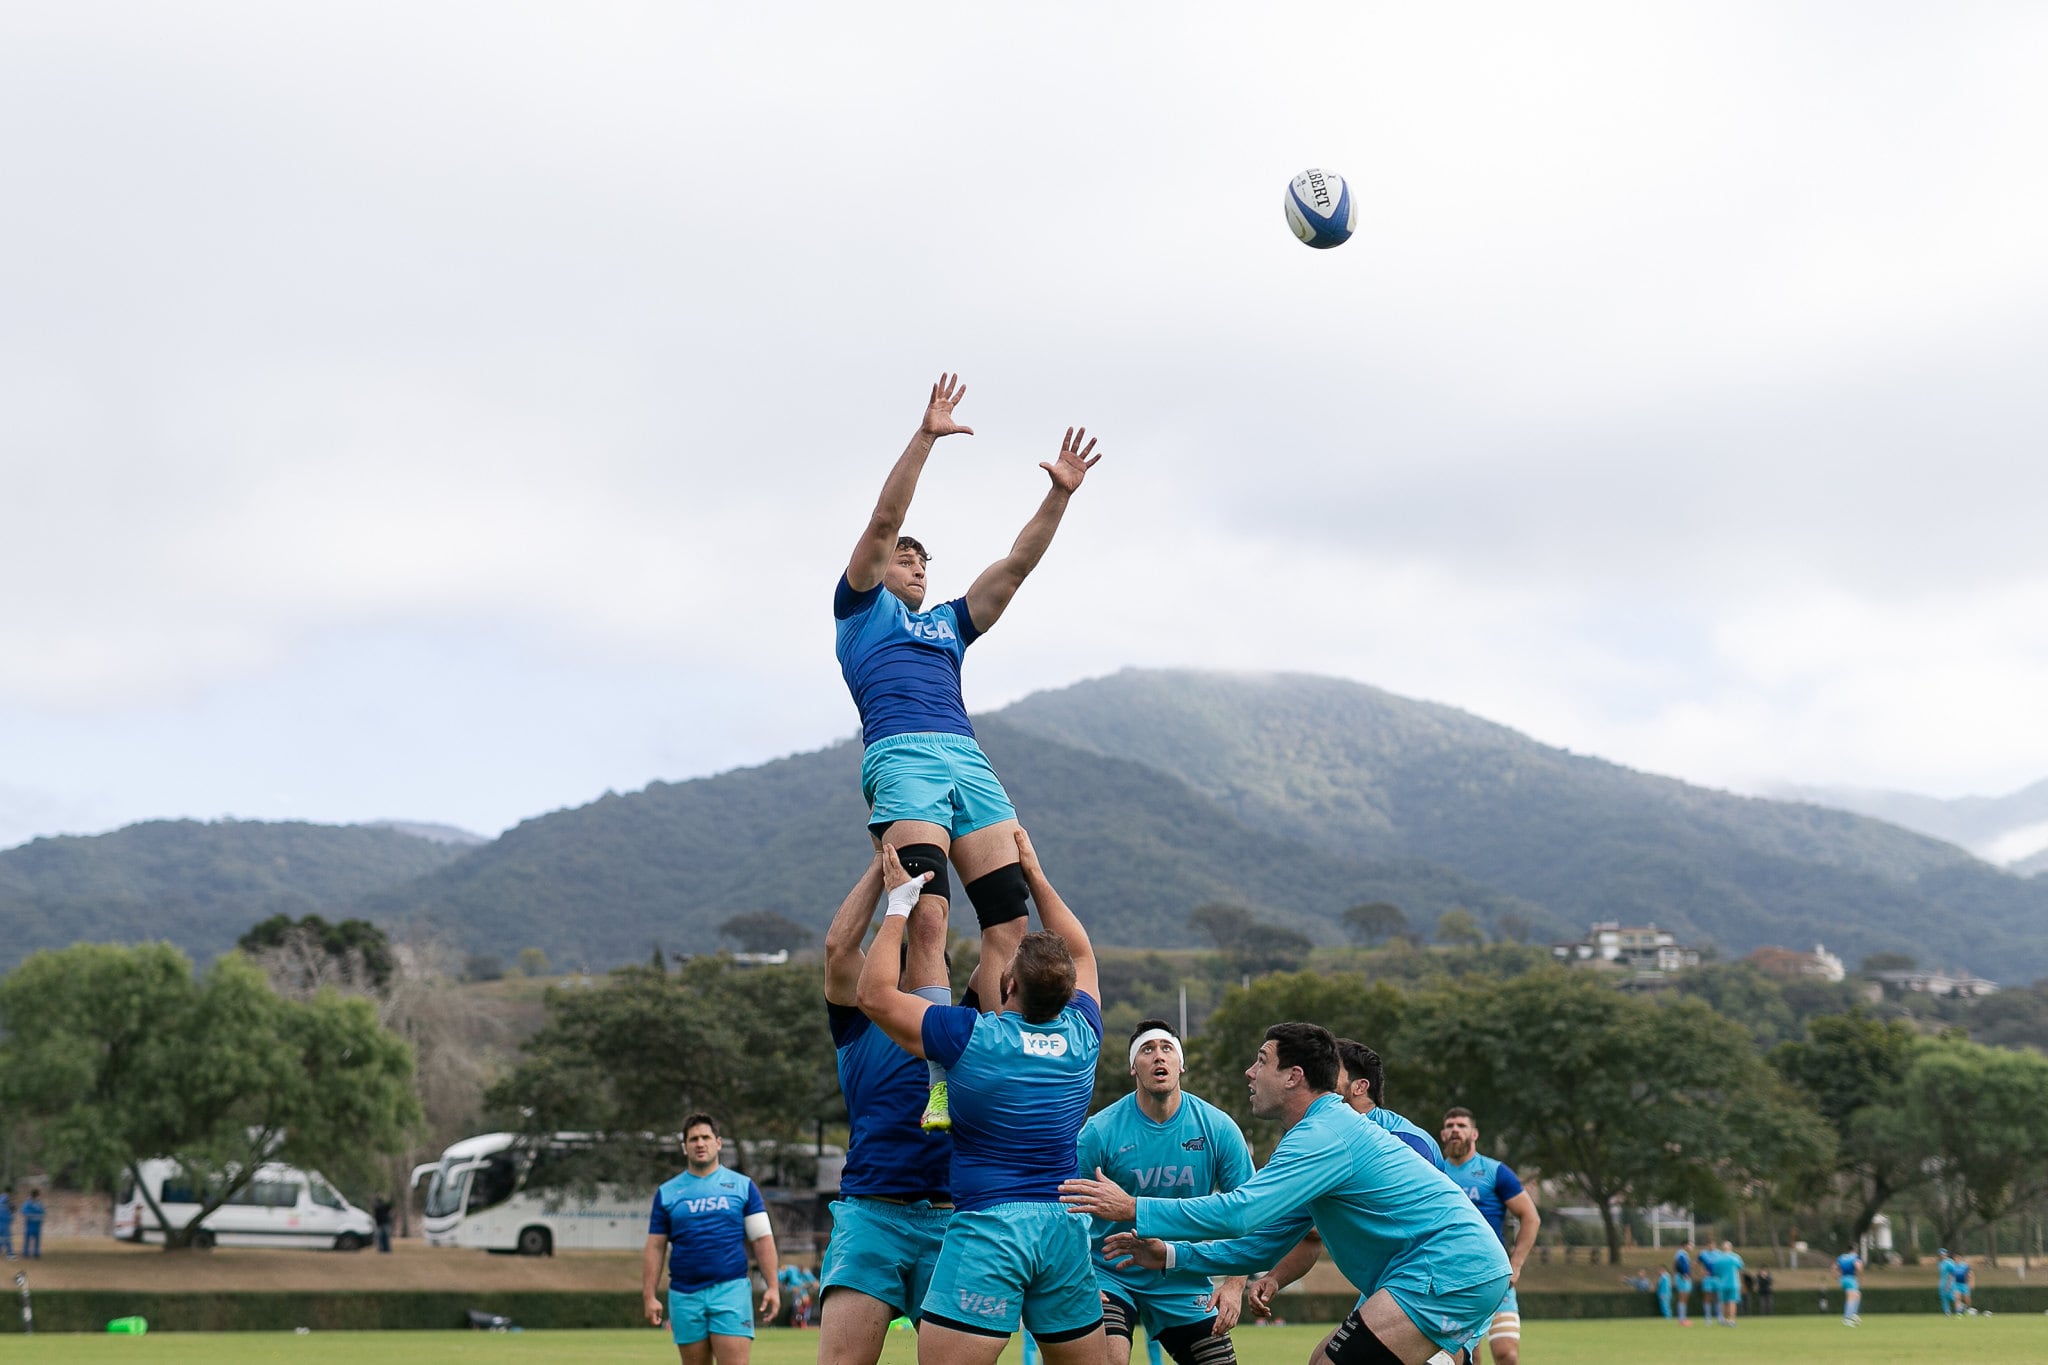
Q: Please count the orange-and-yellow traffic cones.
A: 0